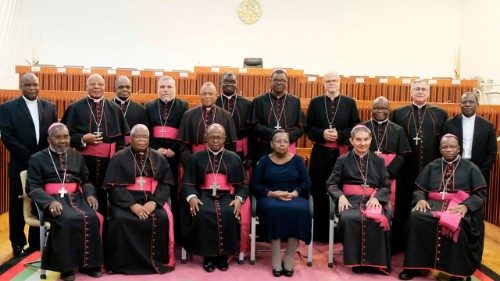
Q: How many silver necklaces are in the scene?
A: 14